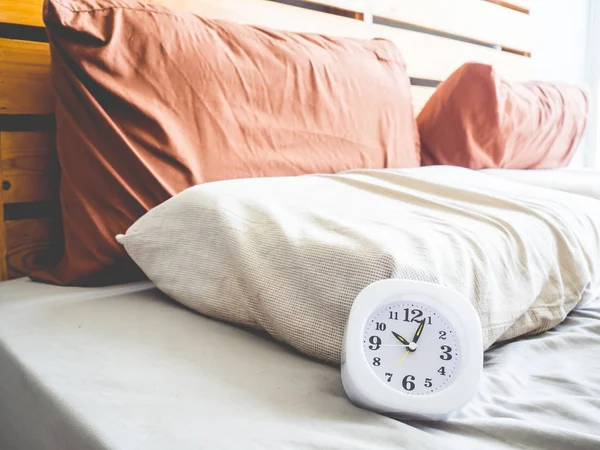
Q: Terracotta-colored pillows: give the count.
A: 2